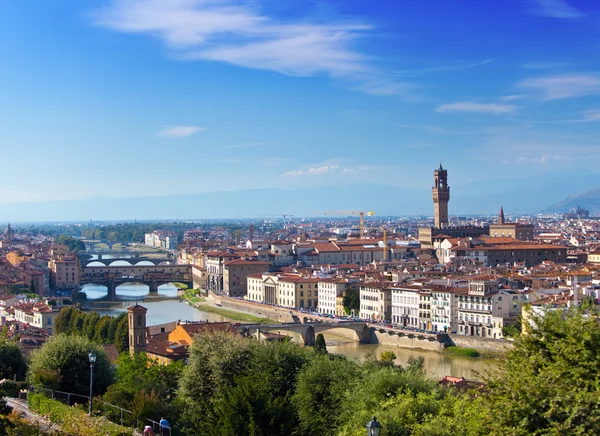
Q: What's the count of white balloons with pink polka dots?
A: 0